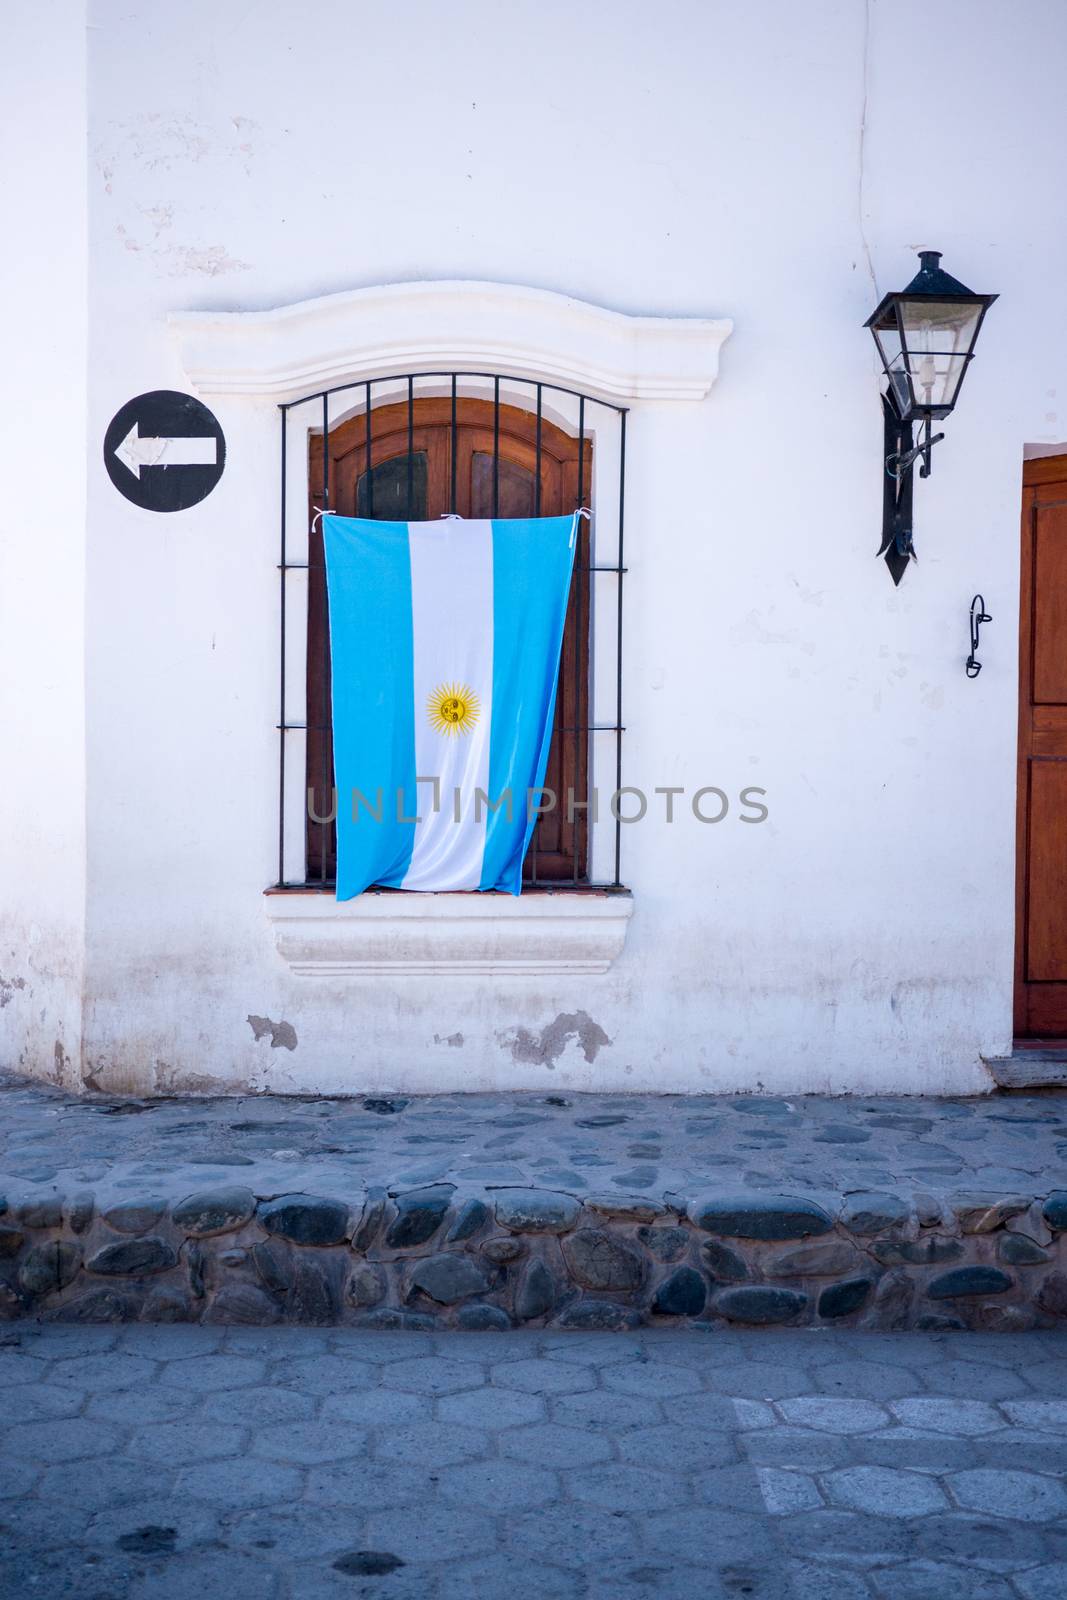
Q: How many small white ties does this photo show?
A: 3